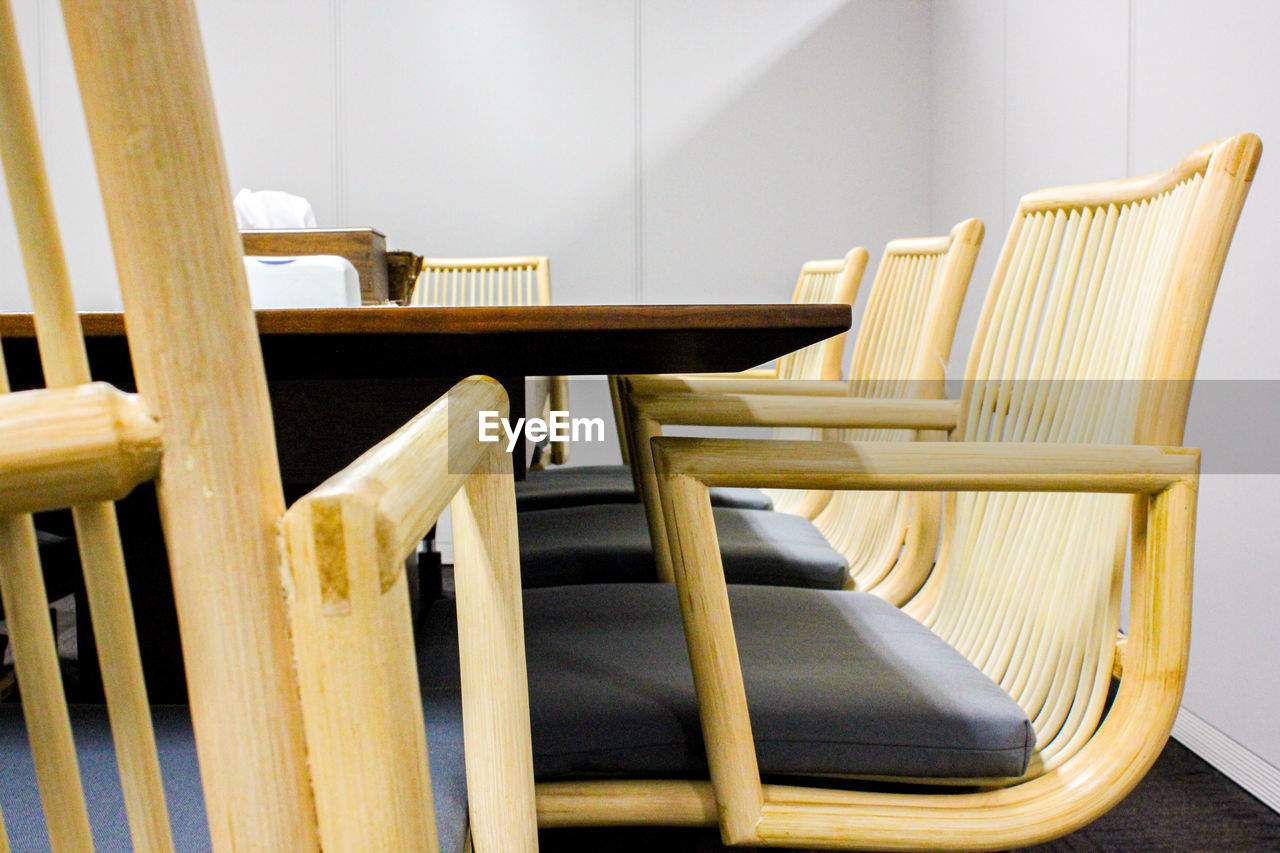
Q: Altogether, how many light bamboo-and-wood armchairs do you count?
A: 5